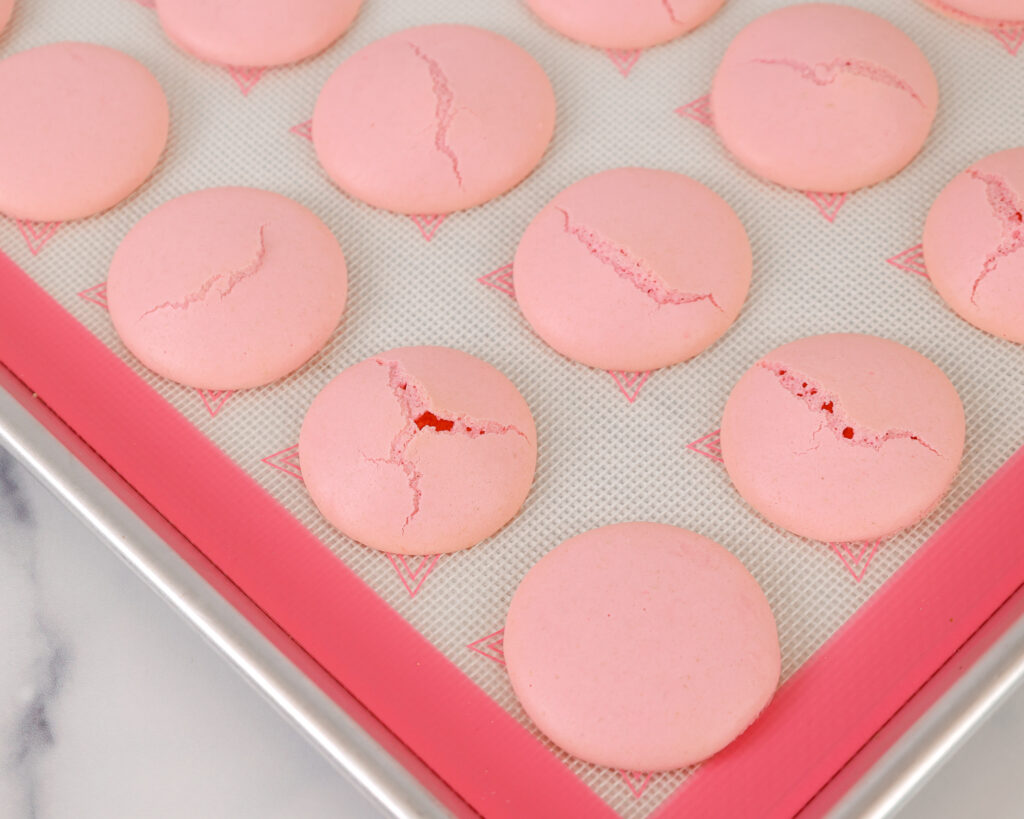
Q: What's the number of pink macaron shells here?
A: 13